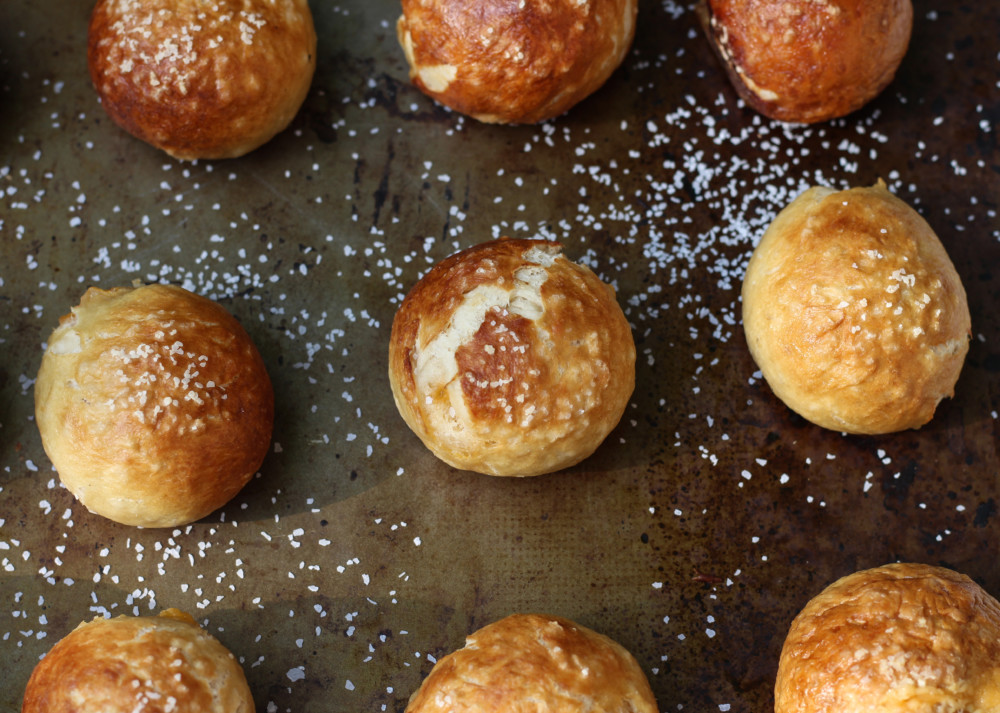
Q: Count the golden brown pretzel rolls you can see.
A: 9